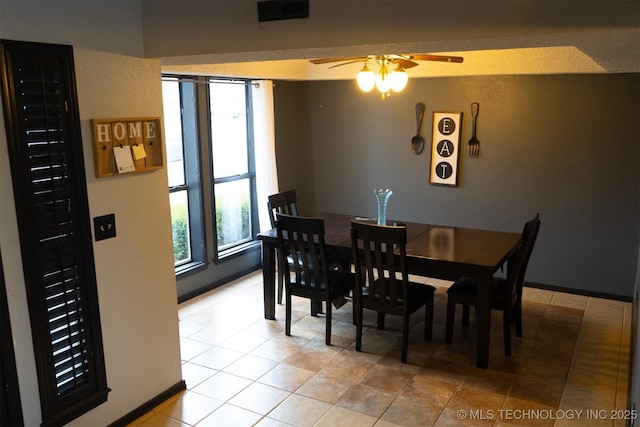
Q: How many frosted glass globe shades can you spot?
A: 3